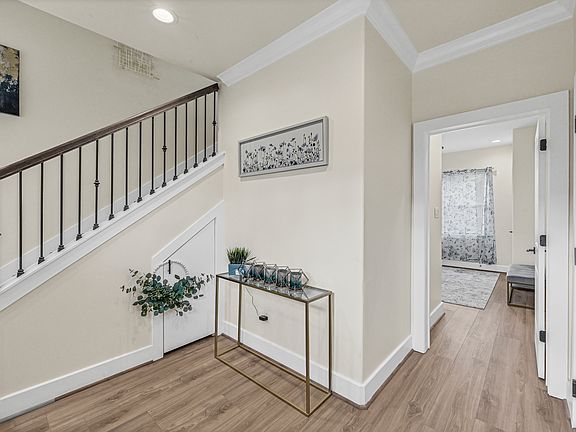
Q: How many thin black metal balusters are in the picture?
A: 15